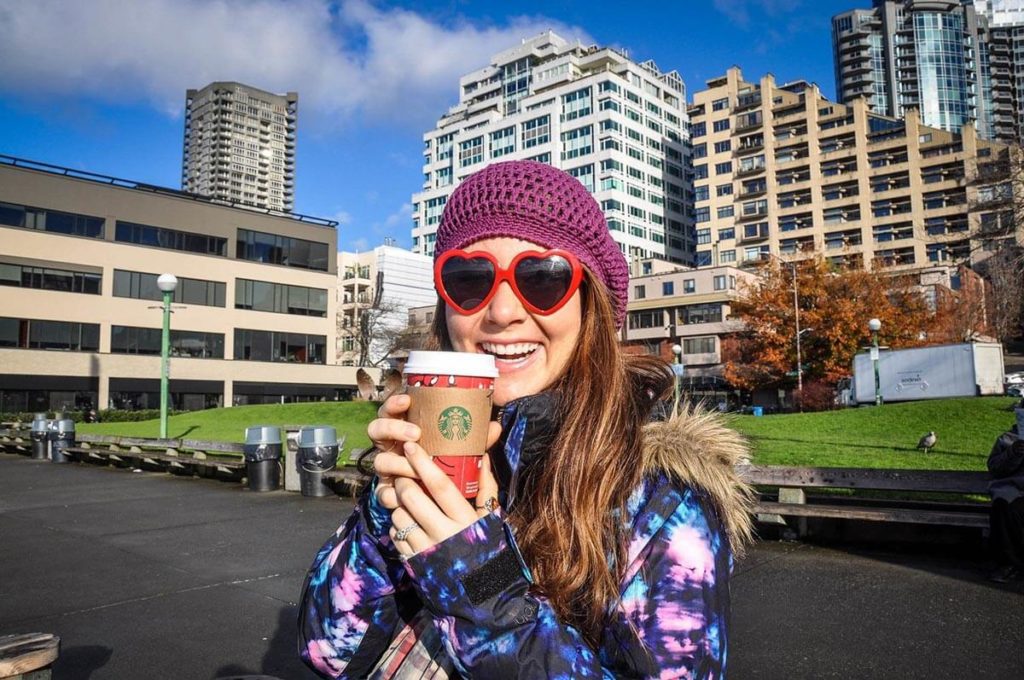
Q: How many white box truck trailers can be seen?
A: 1